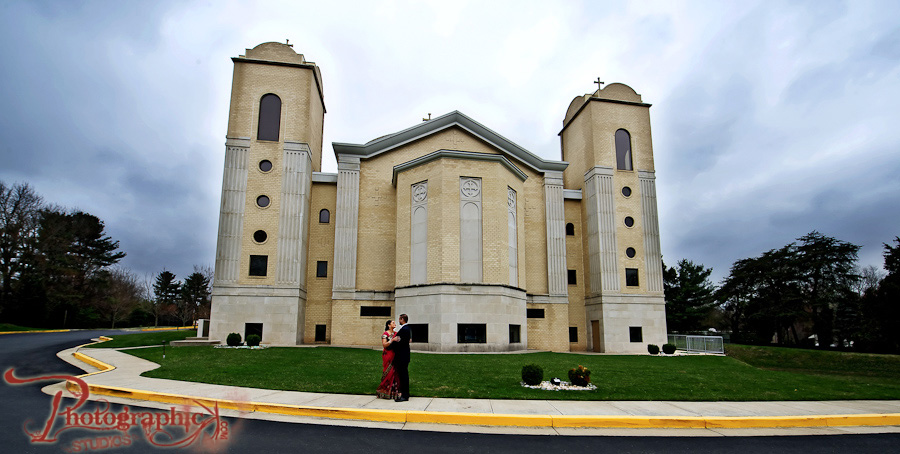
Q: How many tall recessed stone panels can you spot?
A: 3